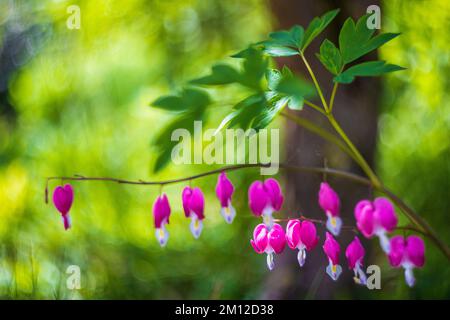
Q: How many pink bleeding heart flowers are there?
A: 12